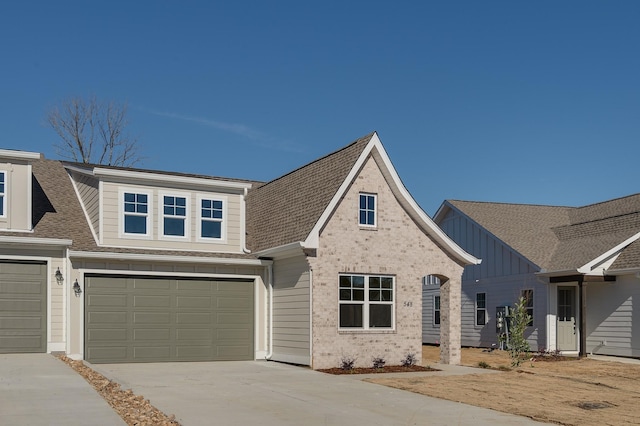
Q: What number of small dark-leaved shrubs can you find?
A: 3